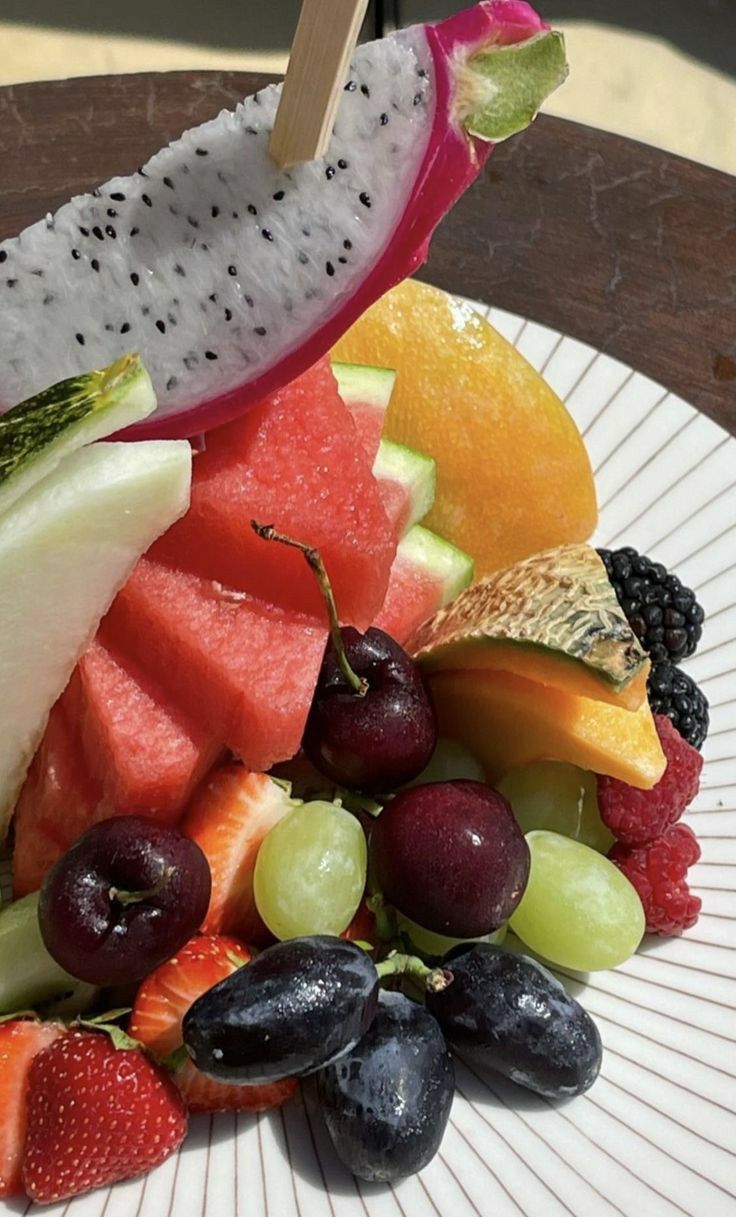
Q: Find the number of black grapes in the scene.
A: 3